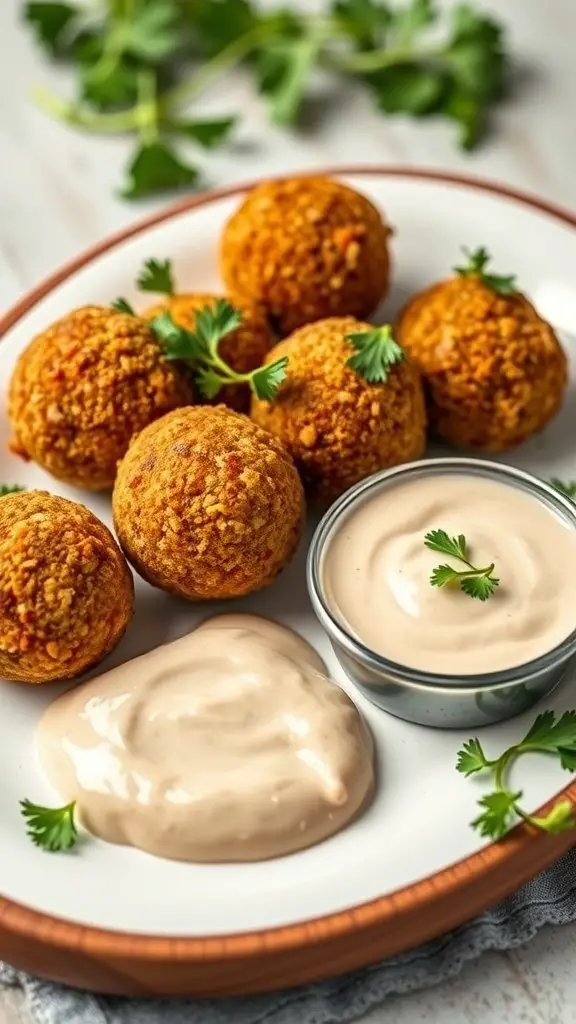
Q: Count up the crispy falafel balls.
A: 7